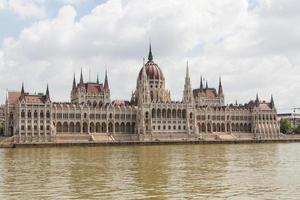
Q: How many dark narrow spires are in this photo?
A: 12